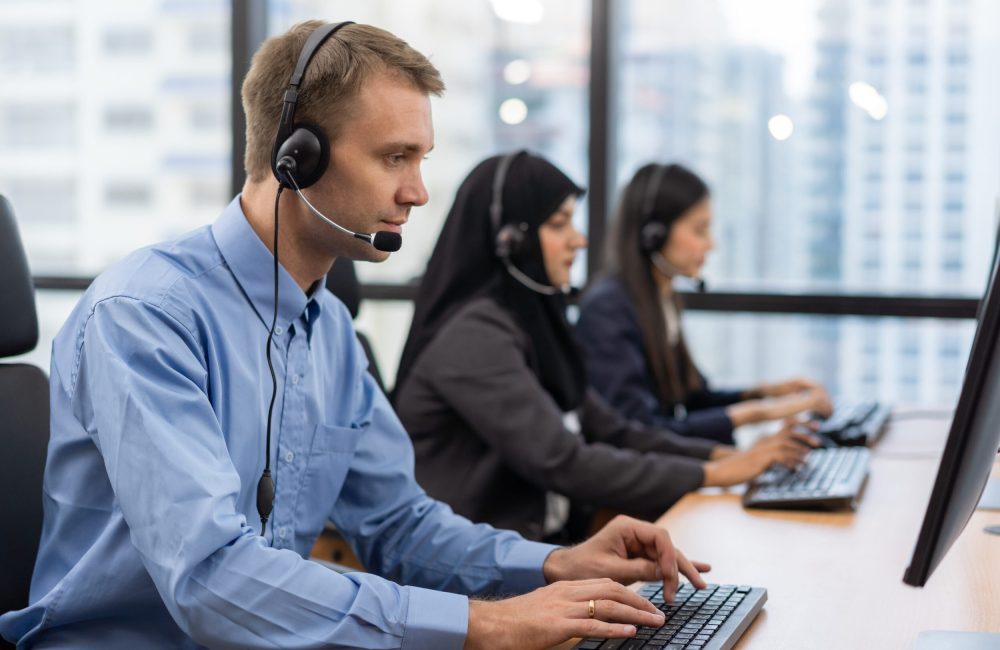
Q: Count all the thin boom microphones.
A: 3